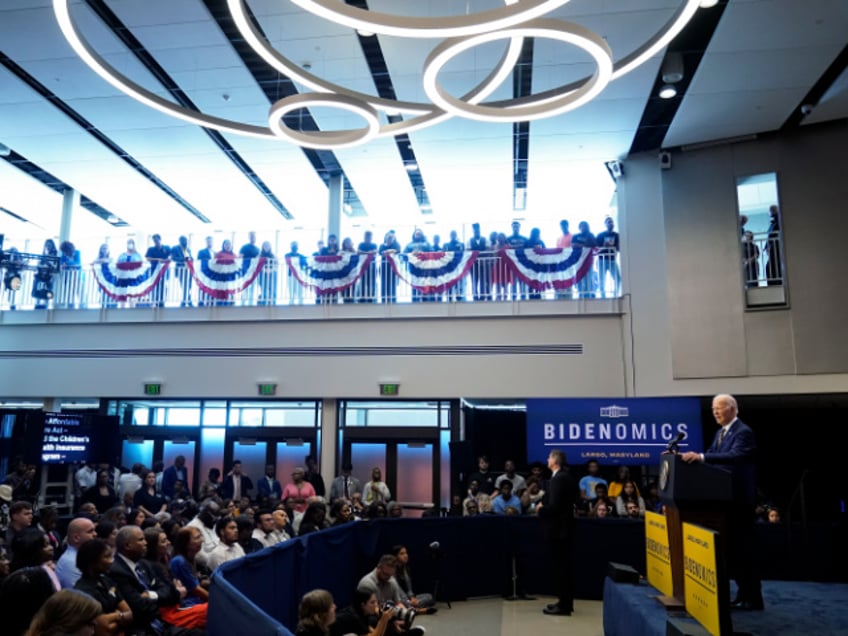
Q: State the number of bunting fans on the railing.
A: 5